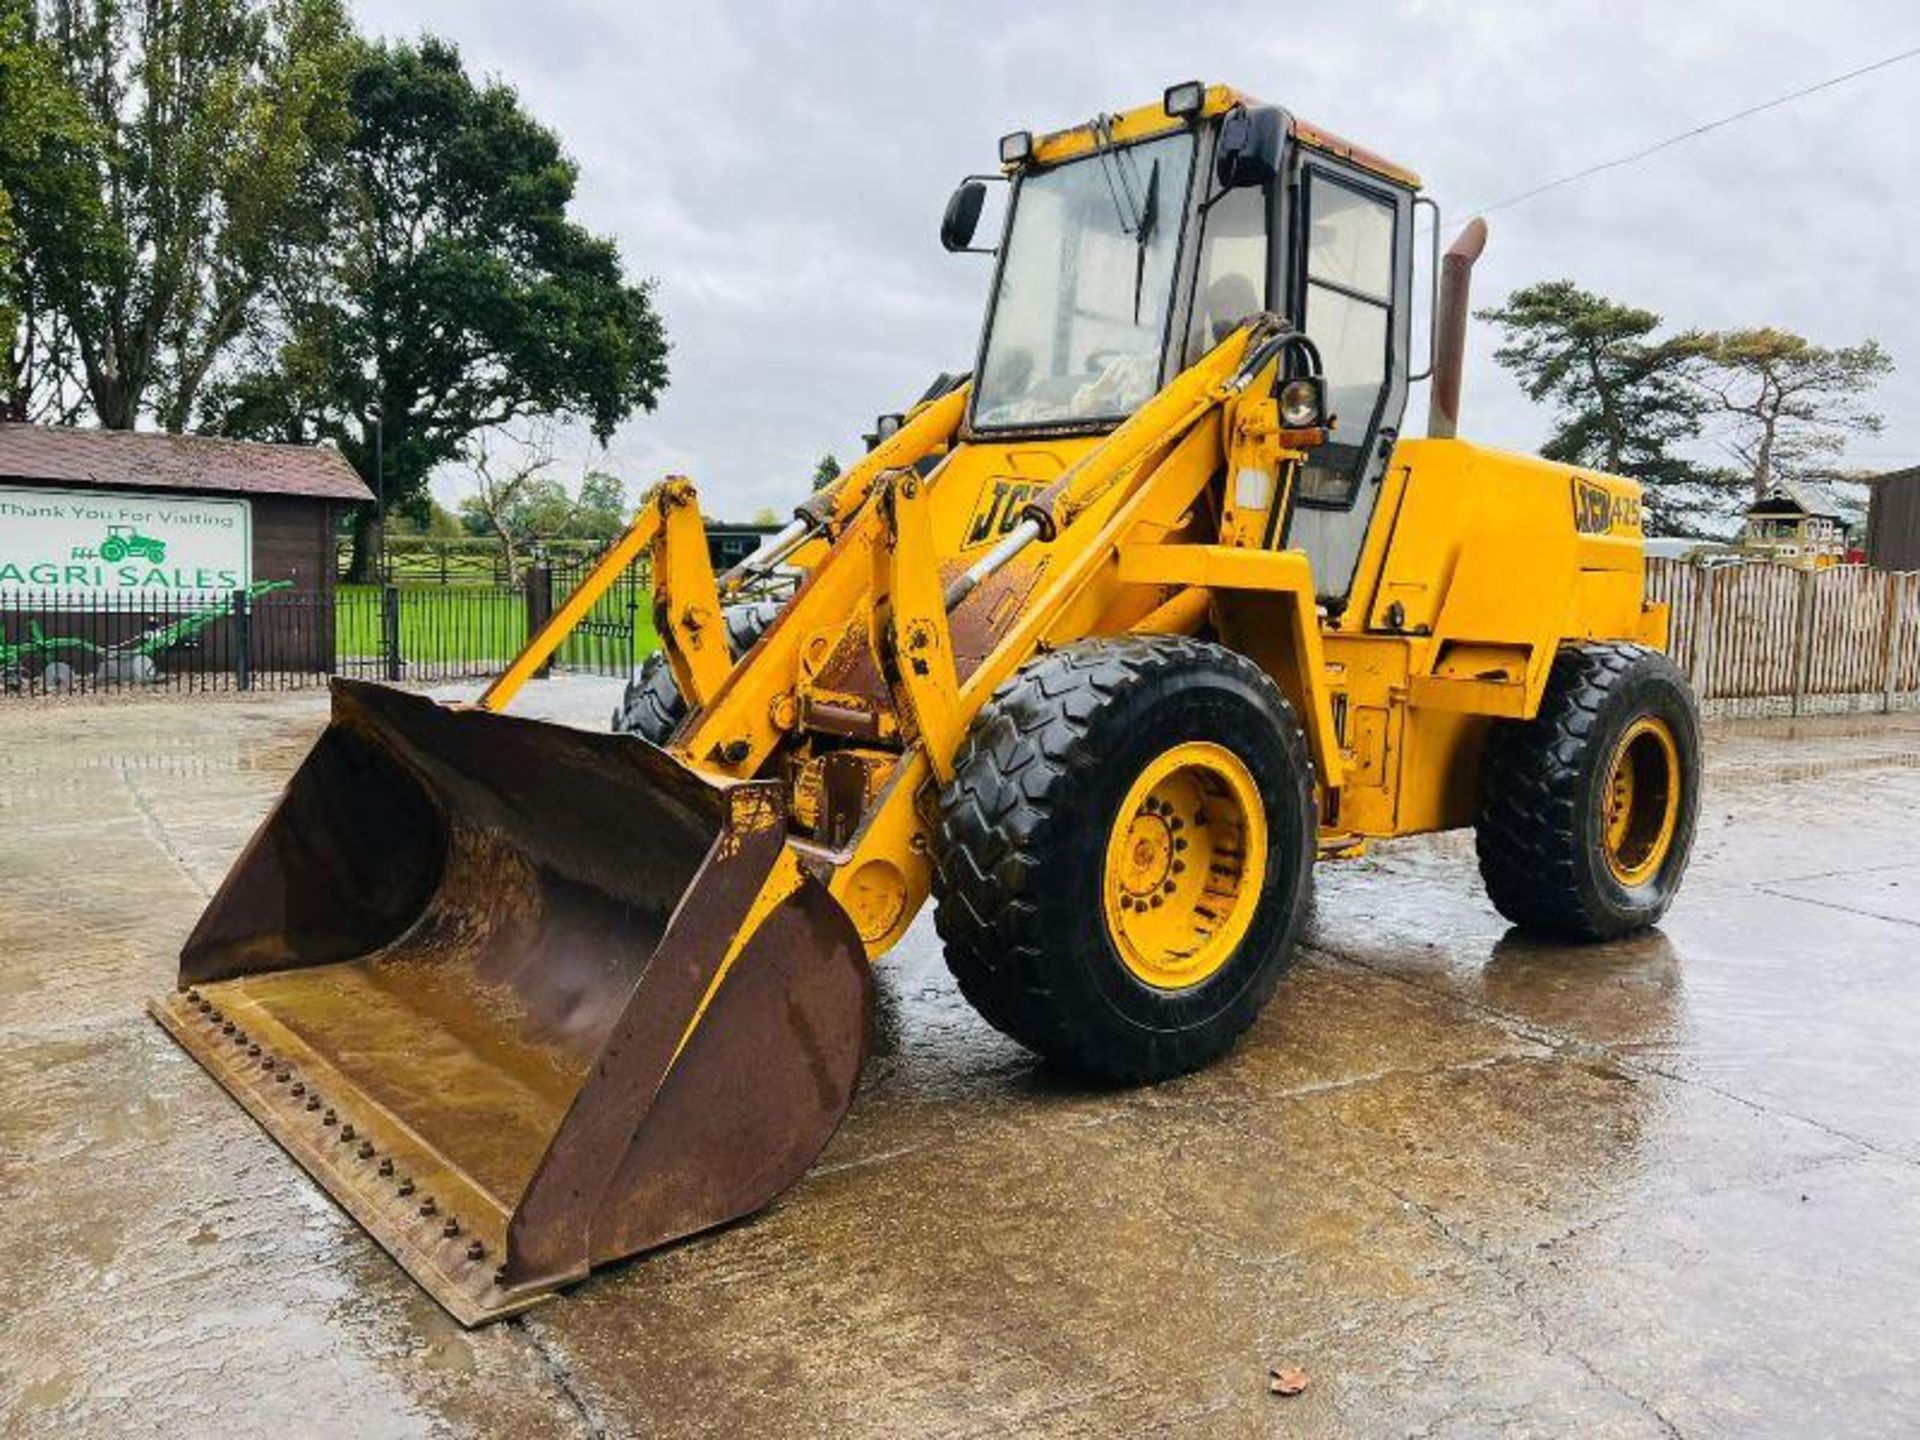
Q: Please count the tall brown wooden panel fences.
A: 1